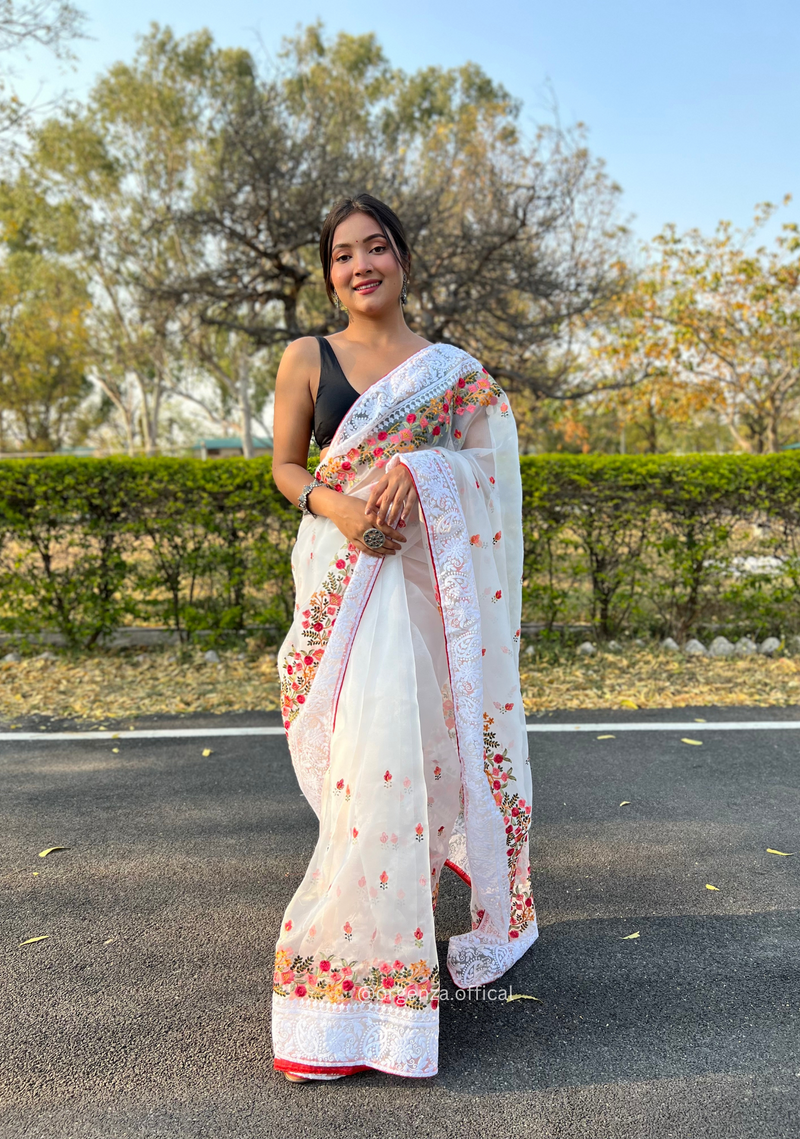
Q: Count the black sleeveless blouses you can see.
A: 1